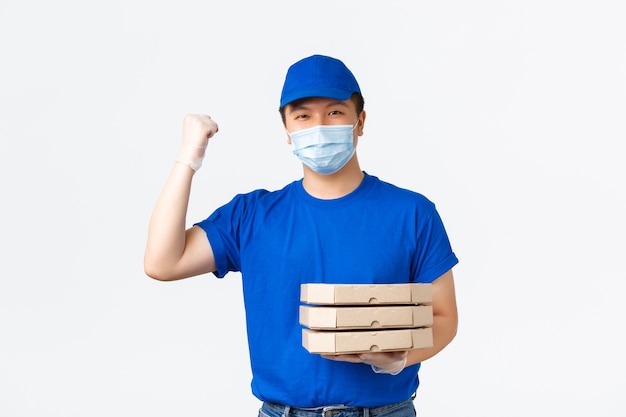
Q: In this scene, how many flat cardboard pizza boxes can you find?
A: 3